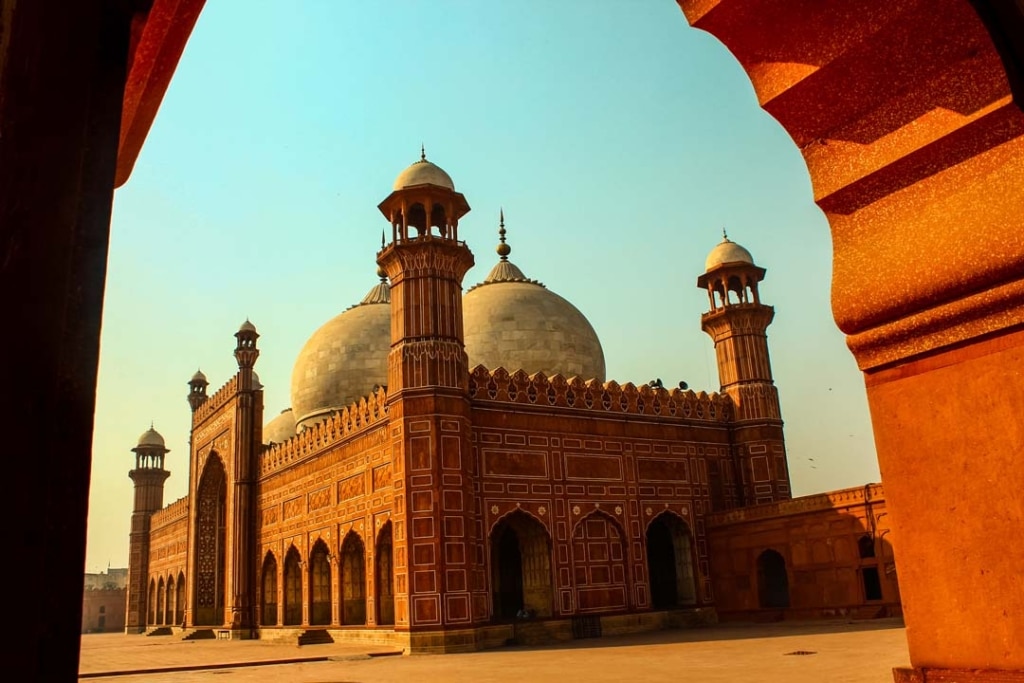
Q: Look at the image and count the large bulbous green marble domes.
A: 0